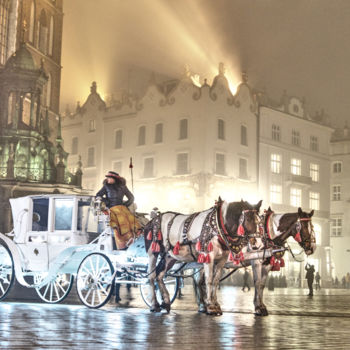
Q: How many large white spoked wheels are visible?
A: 4